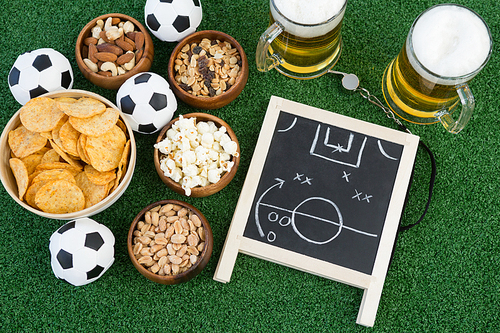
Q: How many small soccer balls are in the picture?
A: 4